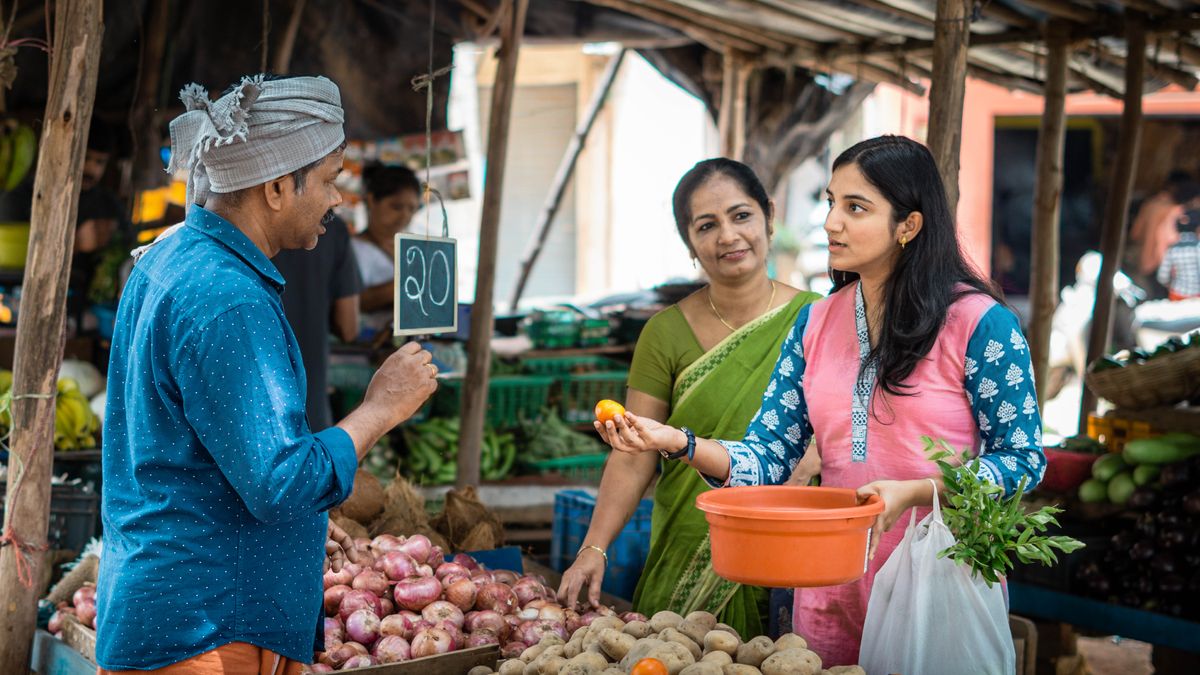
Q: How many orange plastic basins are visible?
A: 1